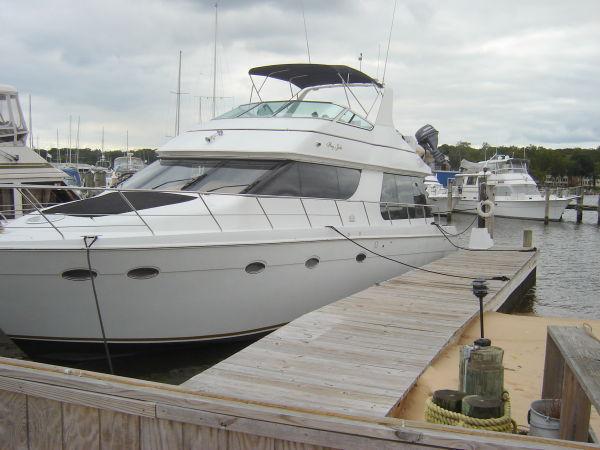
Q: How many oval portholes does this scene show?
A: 5